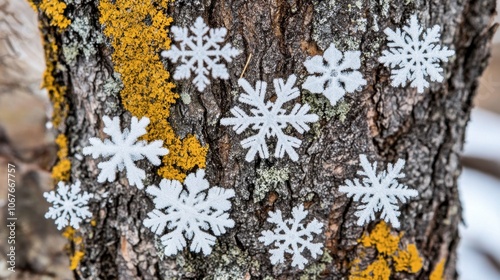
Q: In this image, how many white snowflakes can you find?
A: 9